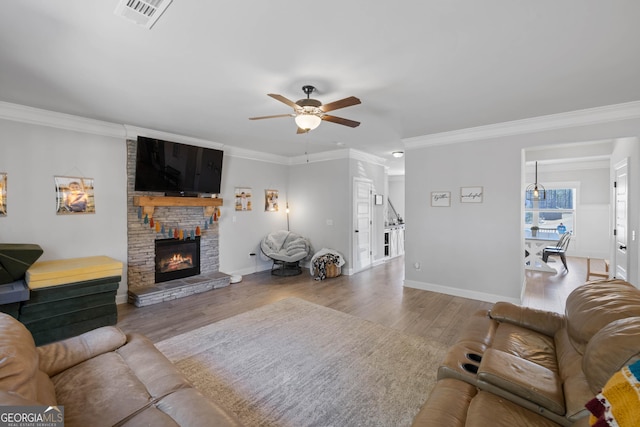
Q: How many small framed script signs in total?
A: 2